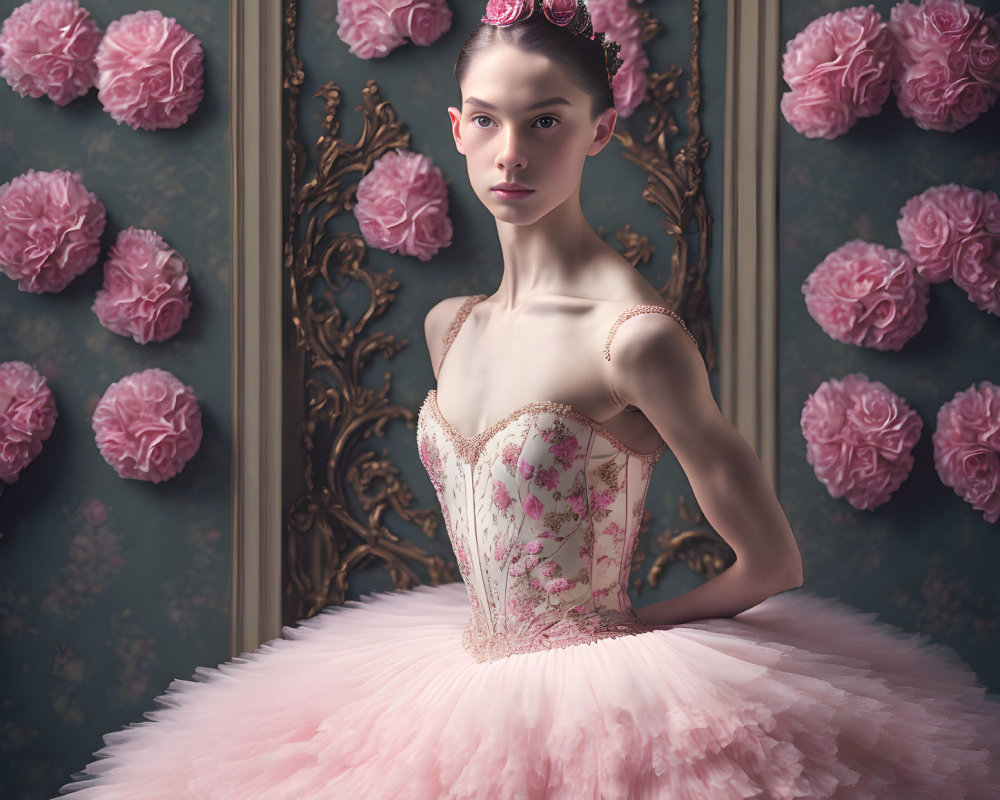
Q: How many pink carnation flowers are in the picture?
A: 15